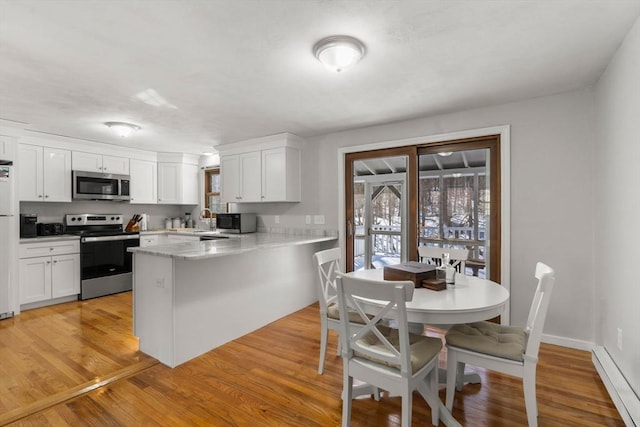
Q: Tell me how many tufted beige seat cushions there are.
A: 3